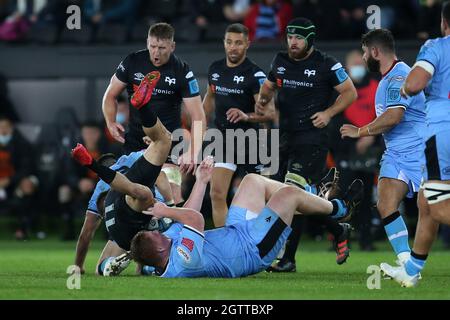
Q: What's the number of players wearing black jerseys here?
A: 4